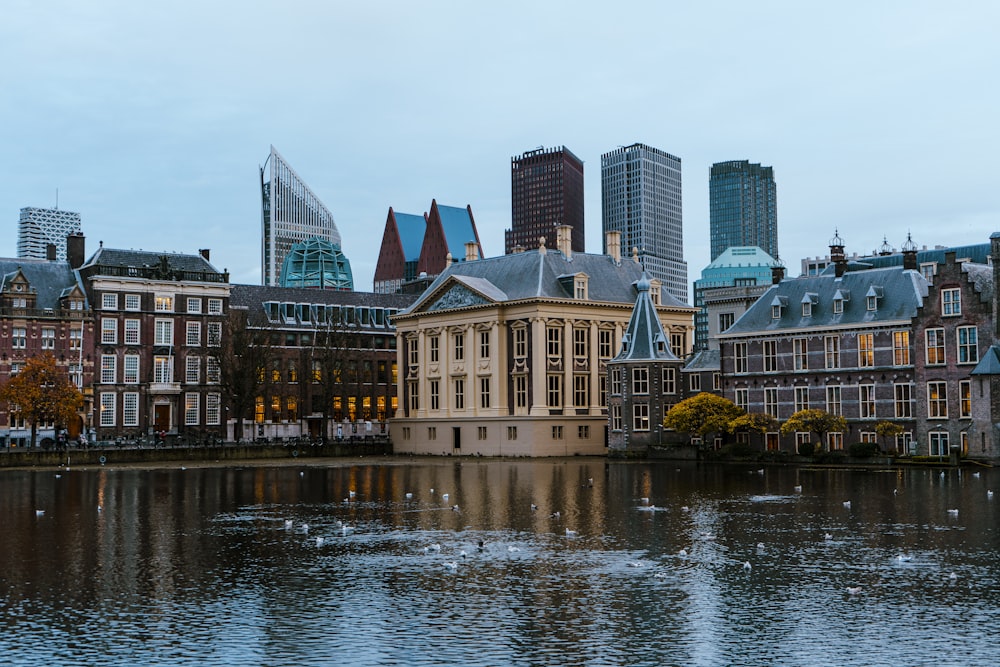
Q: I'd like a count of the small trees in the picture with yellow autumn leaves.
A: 4